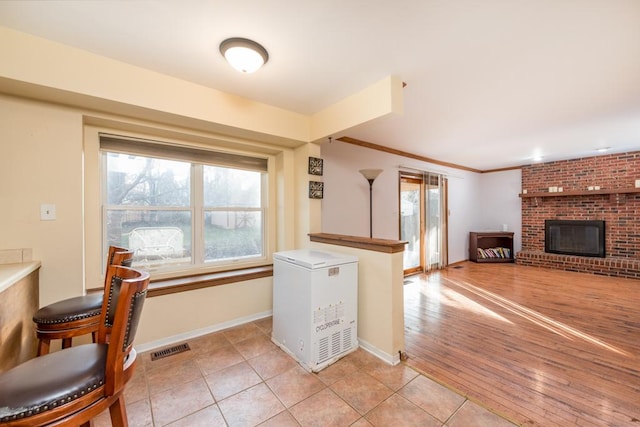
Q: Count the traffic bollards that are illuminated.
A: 0